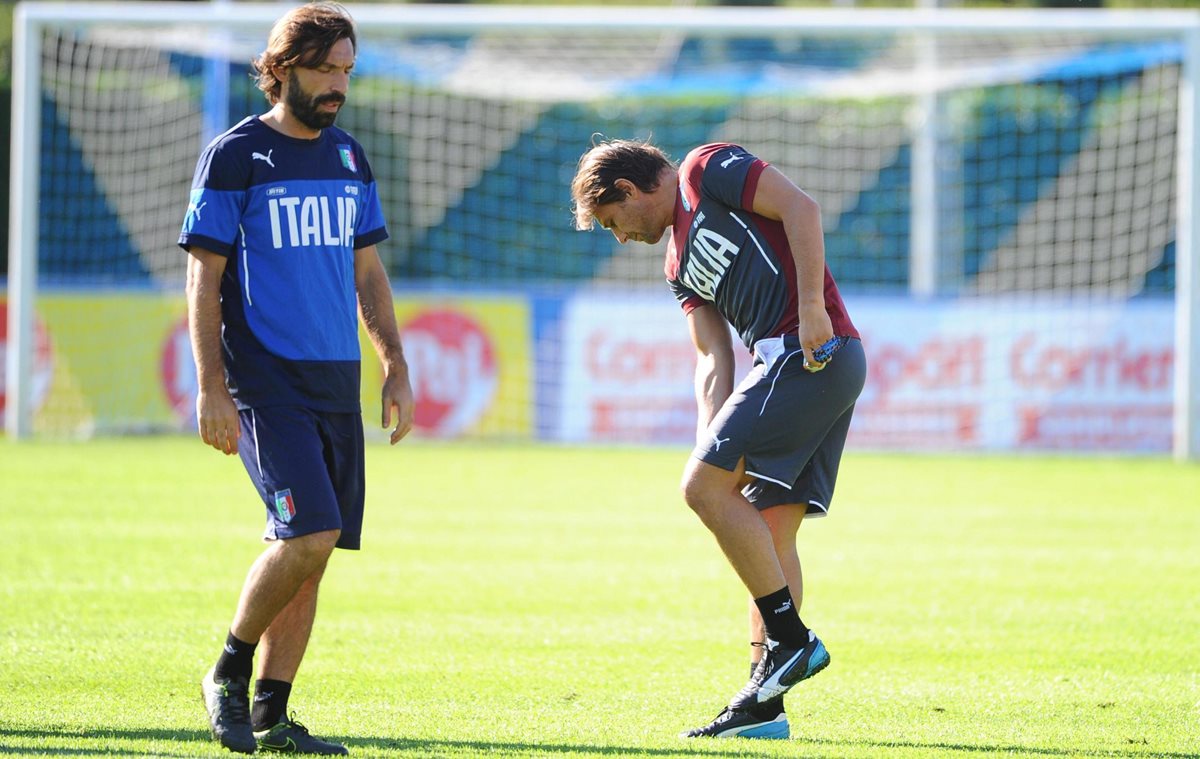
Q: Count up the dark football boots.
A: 4